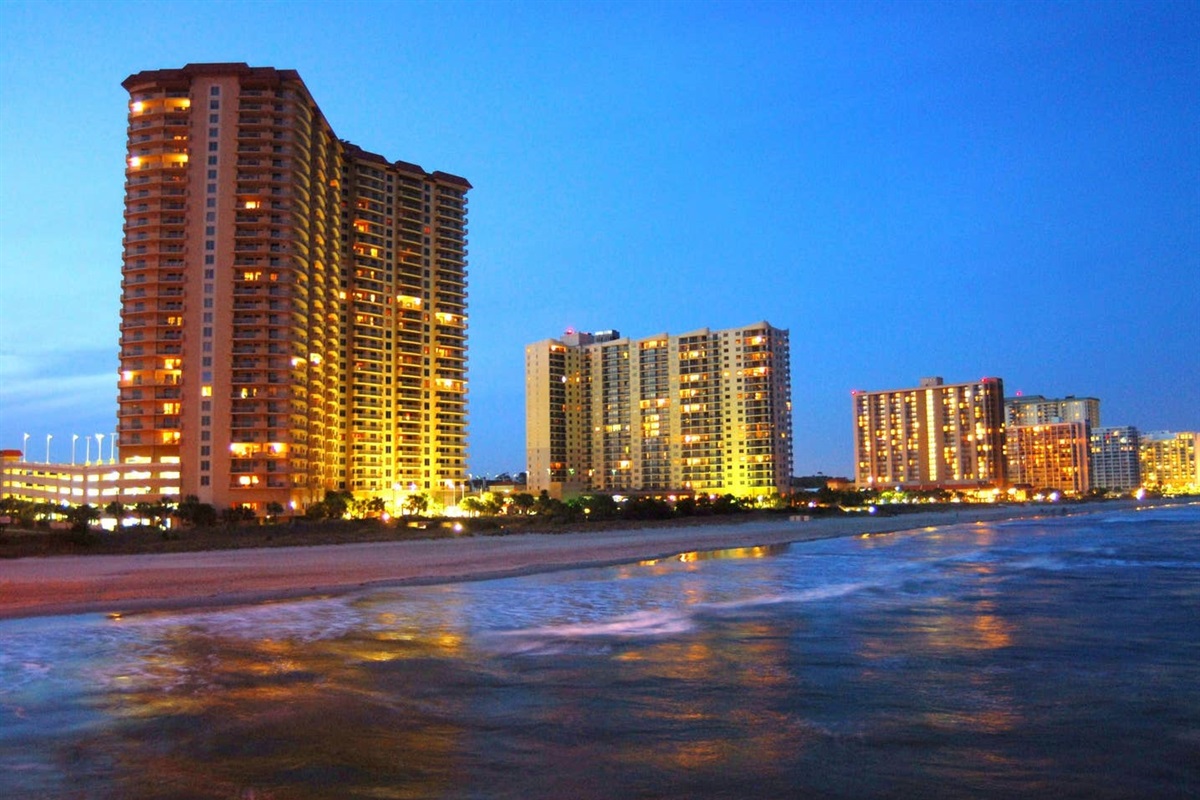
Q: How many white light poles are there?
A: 6